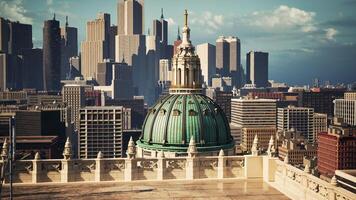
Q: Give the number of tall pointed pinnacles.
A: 6